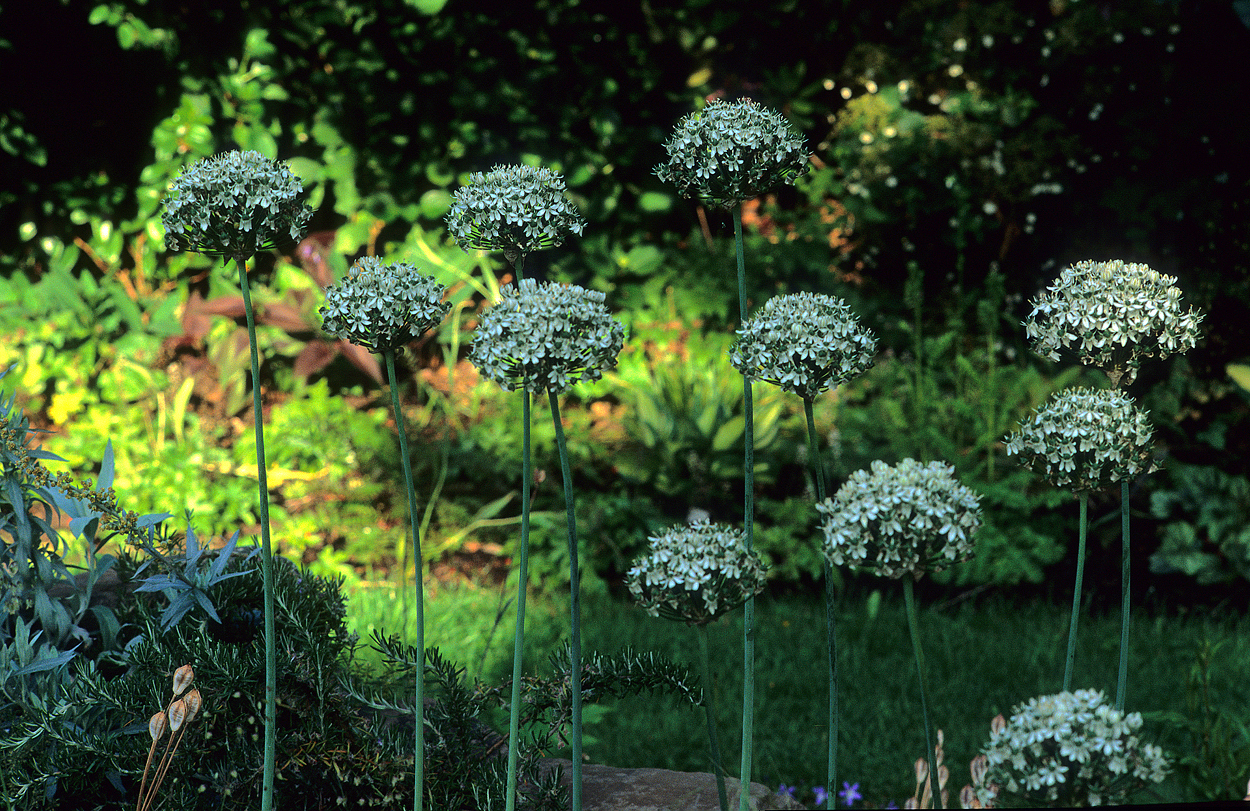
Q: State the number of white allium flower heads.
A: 11